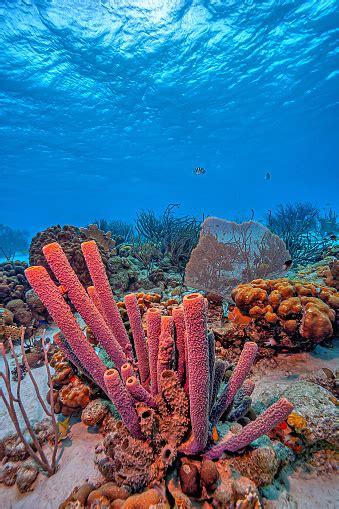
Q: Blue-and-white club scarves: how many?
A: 0